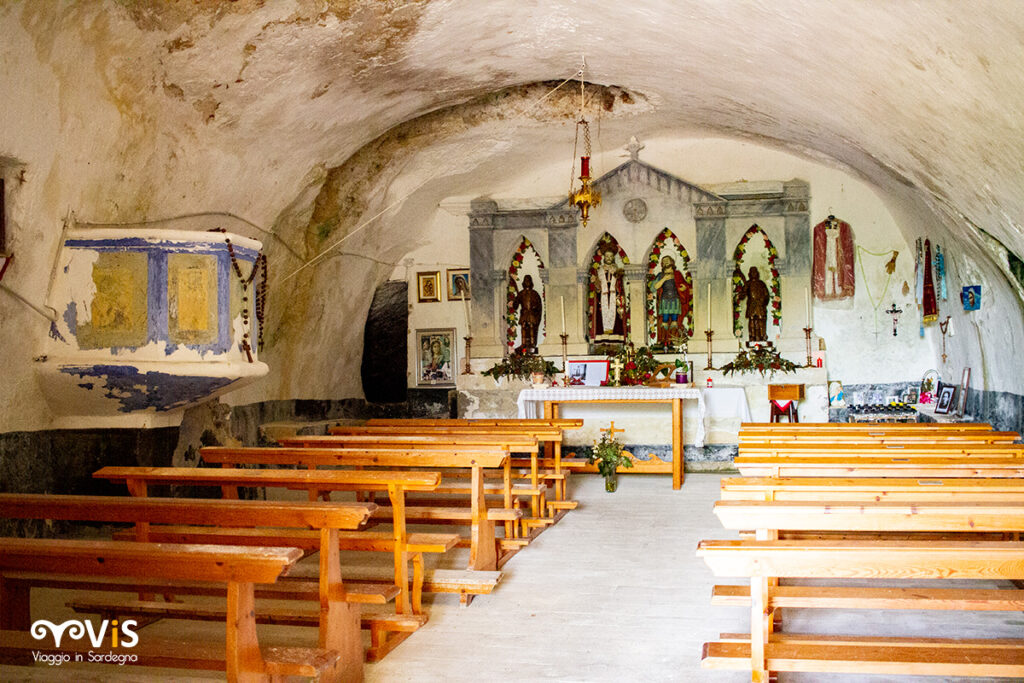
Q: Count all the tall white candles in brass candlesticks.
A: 4